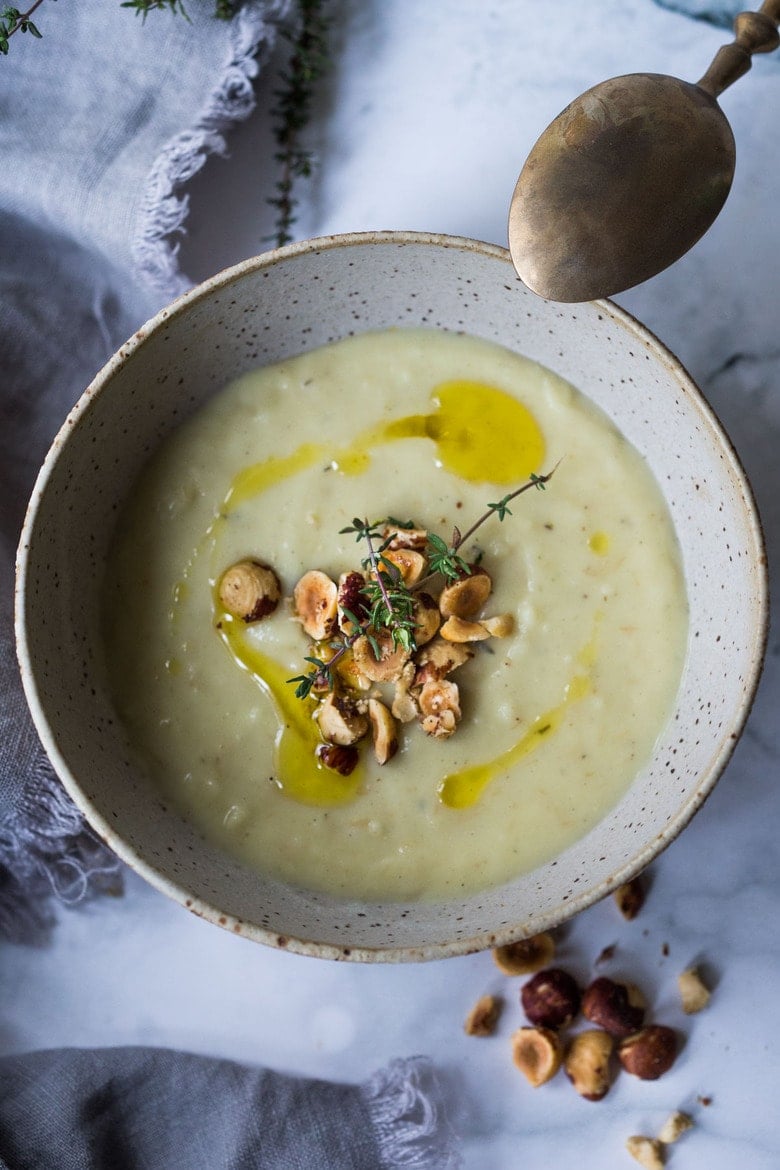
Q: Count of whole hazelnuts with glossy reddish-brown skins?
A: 3